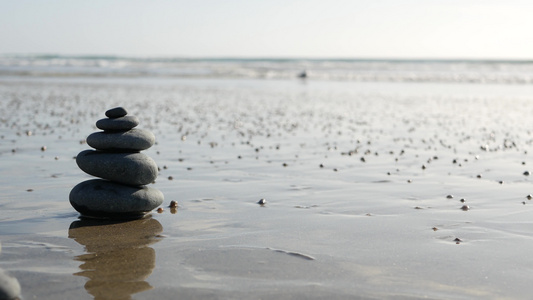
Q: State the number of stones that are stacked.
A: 5